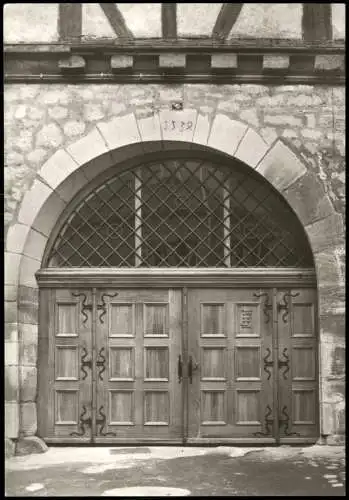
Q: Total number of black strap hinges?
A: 12